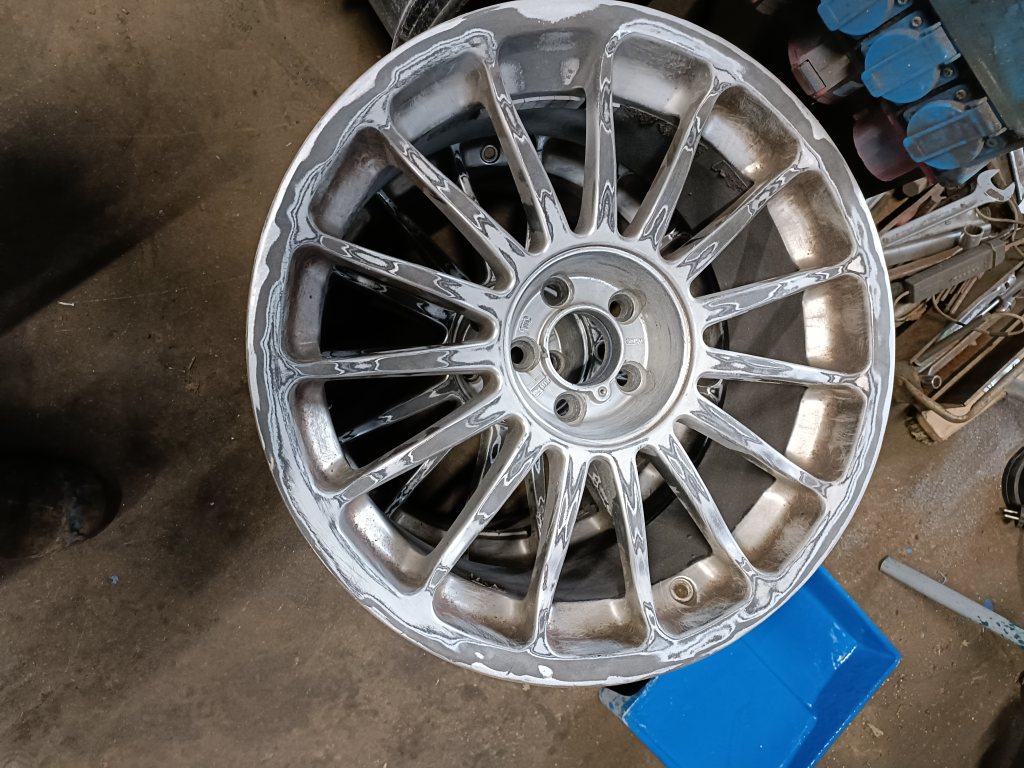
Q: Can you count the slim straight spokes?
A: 15